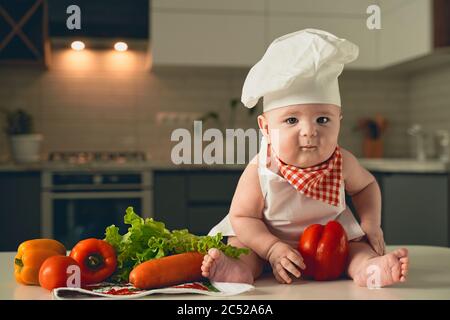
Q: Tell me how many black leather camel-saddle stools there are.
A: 0